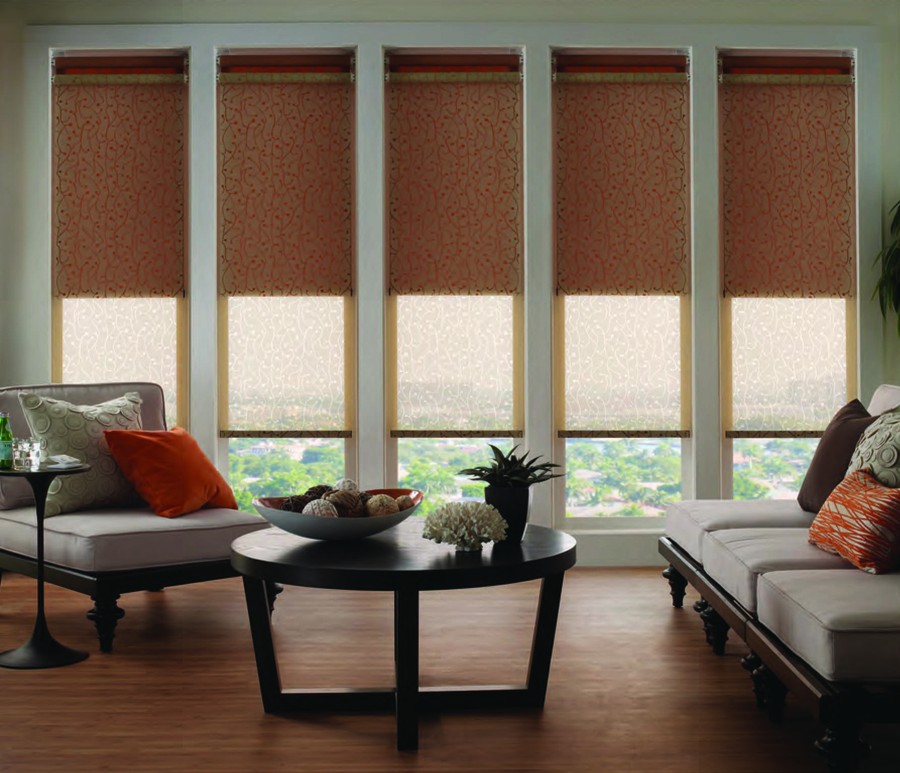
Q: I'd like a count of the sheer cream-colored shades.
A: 5